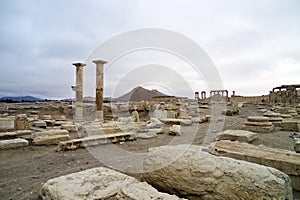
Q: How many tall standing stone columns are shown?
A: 2